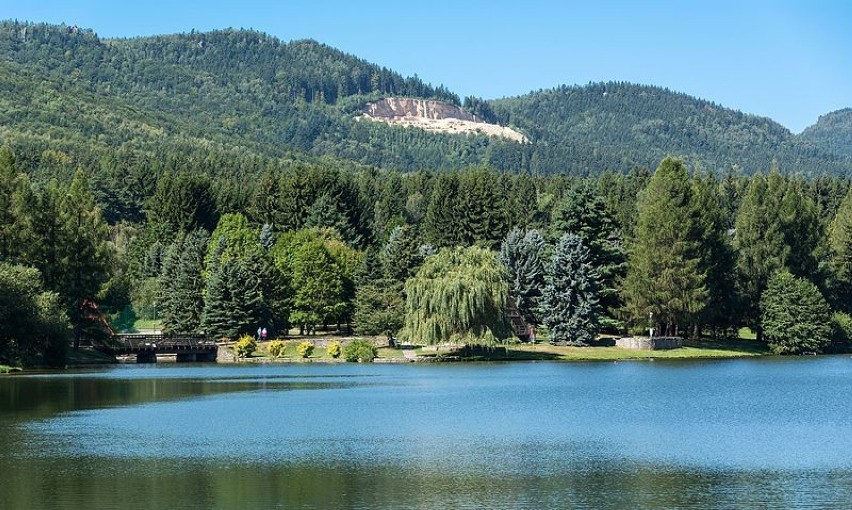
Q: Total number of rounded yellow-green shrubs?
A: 4